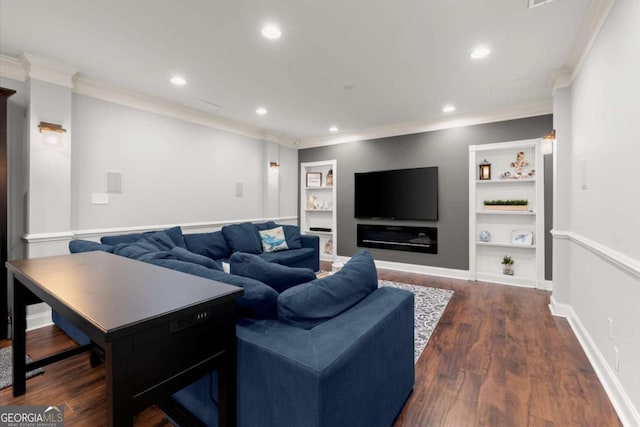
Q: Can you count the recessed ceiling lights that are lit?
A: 6